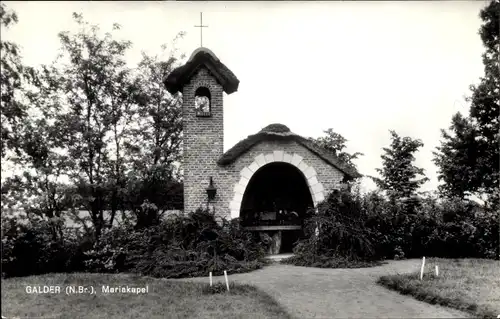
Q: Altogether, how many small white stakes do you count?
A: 4